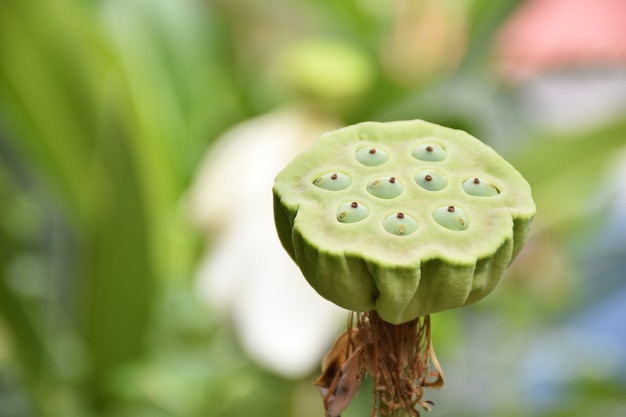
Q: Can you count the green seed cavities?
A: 9